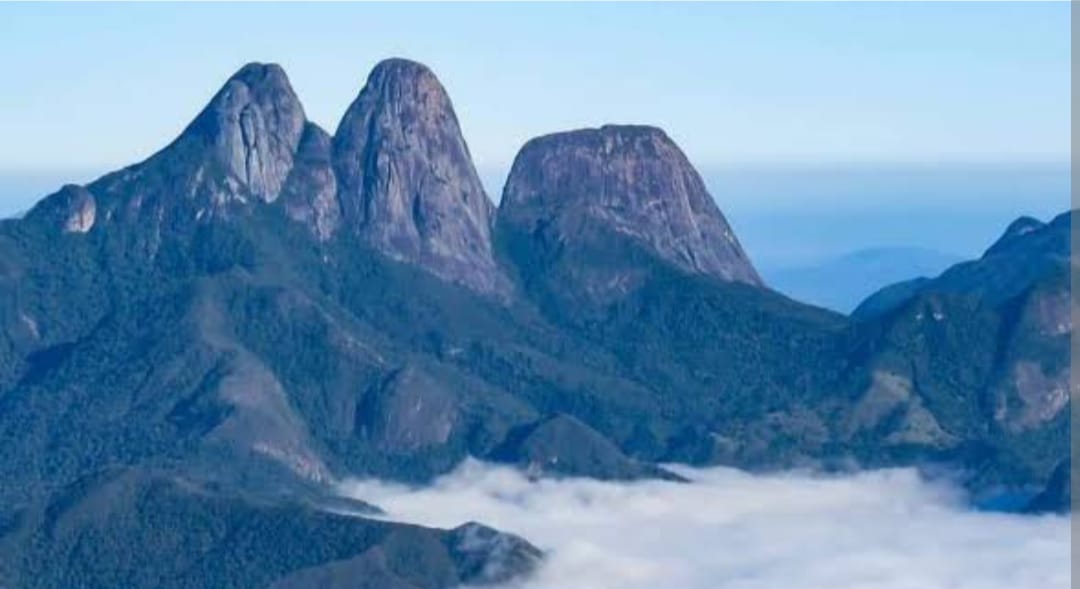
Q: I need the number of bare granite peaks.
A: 3